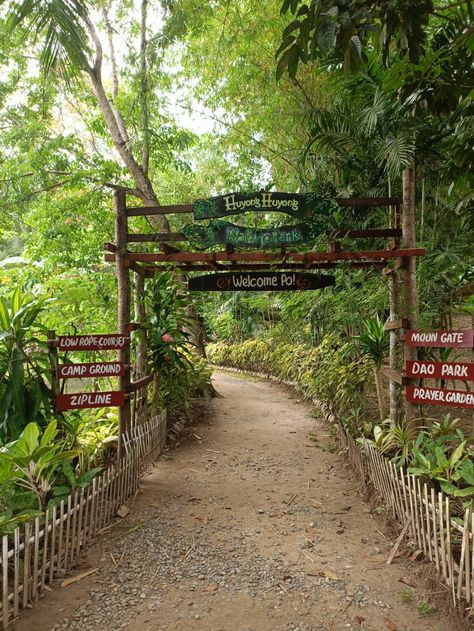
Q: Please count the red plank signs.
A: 6